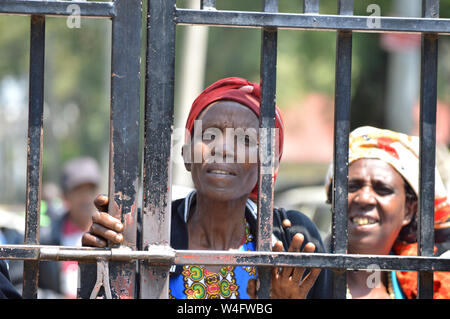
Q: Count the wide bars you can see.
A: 2